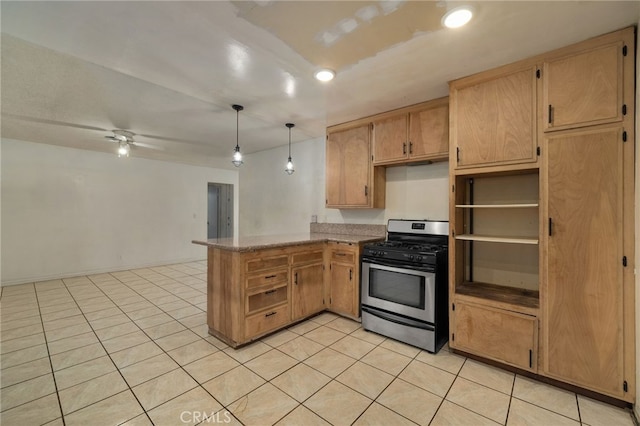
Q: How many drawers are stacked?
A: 4